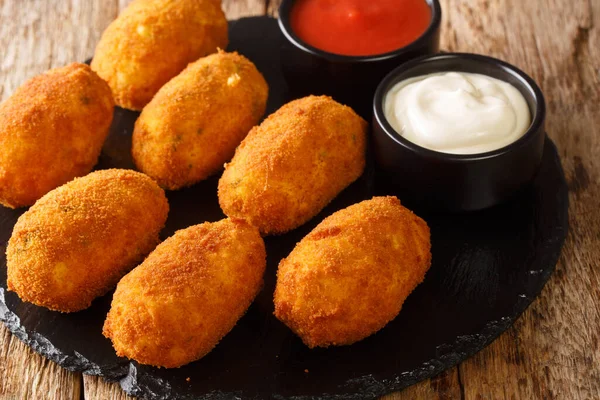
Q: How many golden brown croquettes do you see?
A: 7